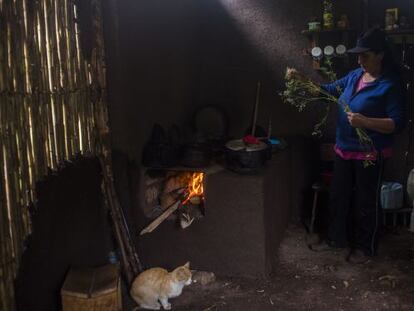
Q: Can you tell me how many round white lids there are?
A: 3